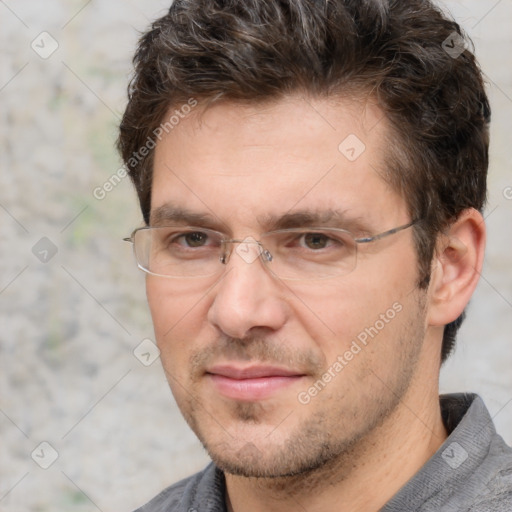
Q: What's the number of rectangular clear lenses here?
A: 2